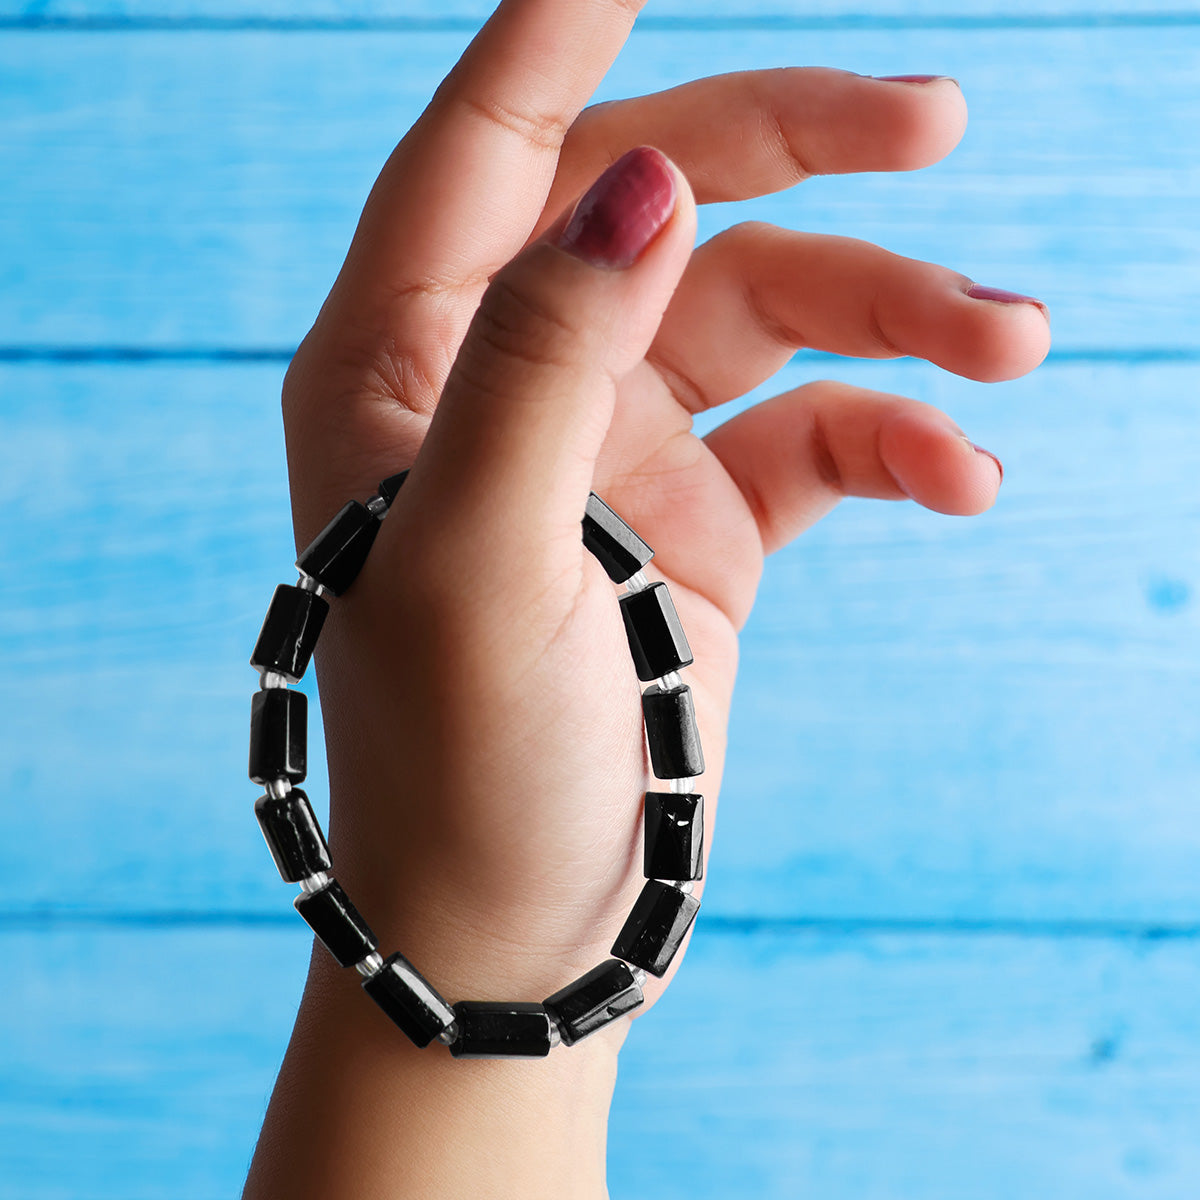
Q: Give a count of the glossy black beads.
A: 14